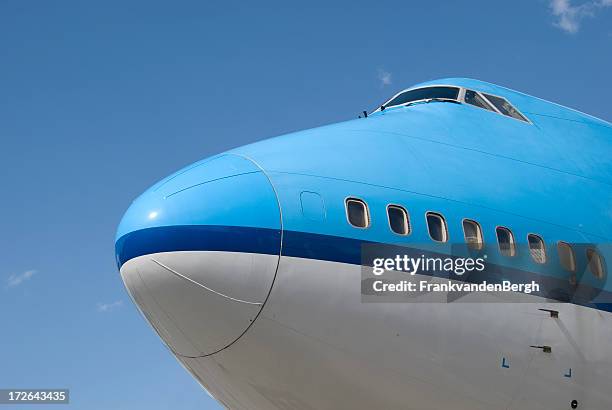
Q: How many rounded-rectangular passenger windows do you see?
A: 8